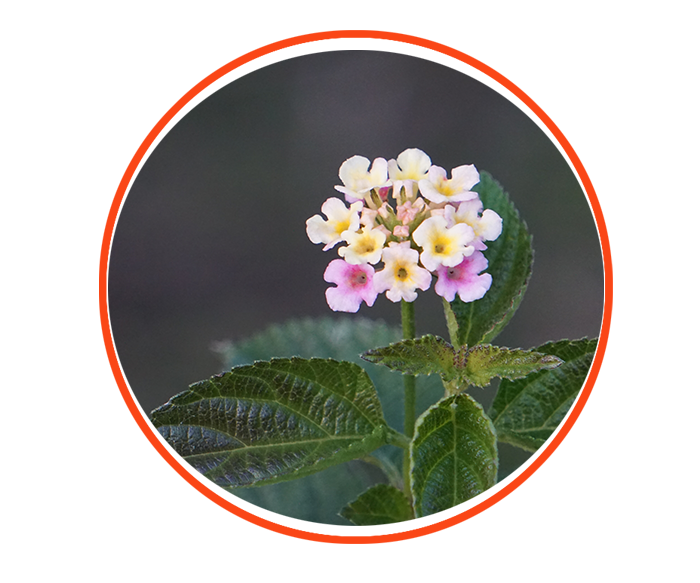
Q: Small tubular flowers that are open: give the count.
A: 10